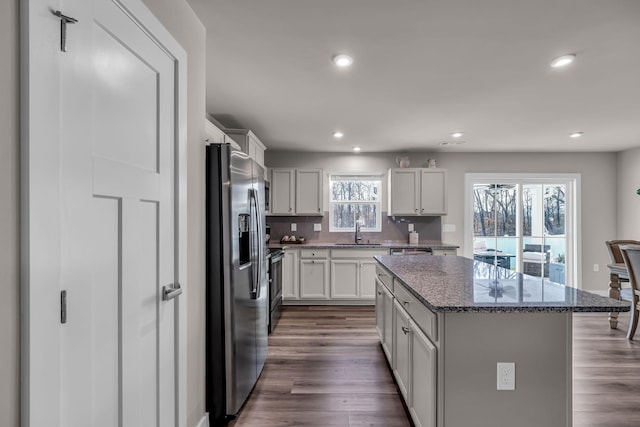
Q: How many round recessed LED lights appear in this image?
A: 6